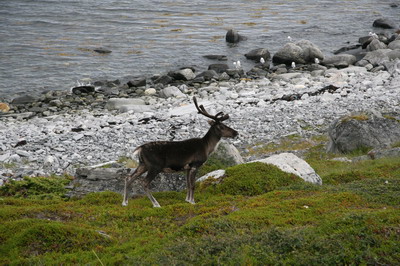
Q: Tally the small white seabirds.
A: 8